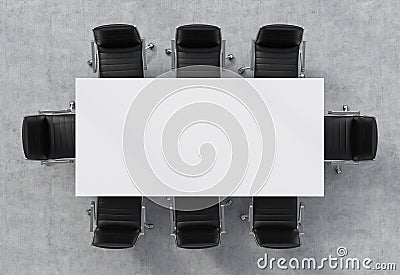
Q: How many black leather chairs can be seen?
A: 8